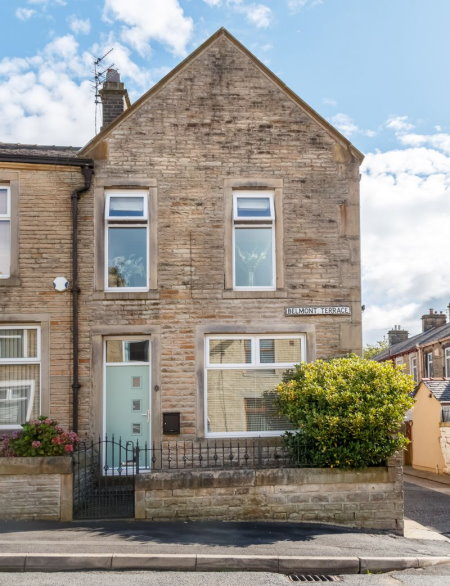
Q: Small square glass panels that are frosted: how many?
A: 3